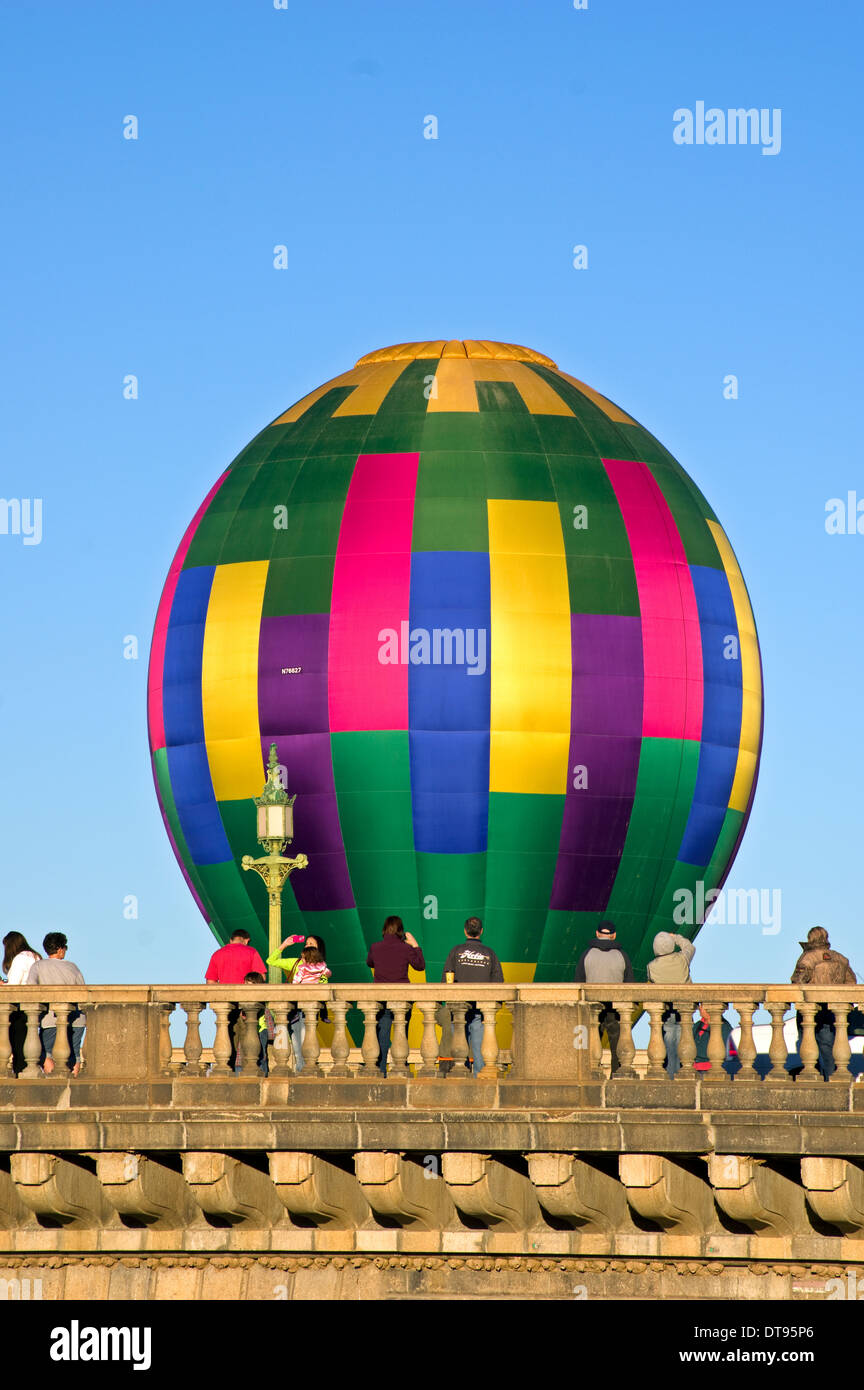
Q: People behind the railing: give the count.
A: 11